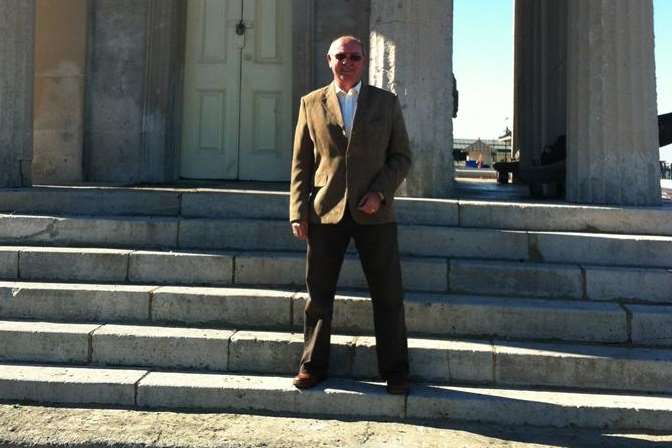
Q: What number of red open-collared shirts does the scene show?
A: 0